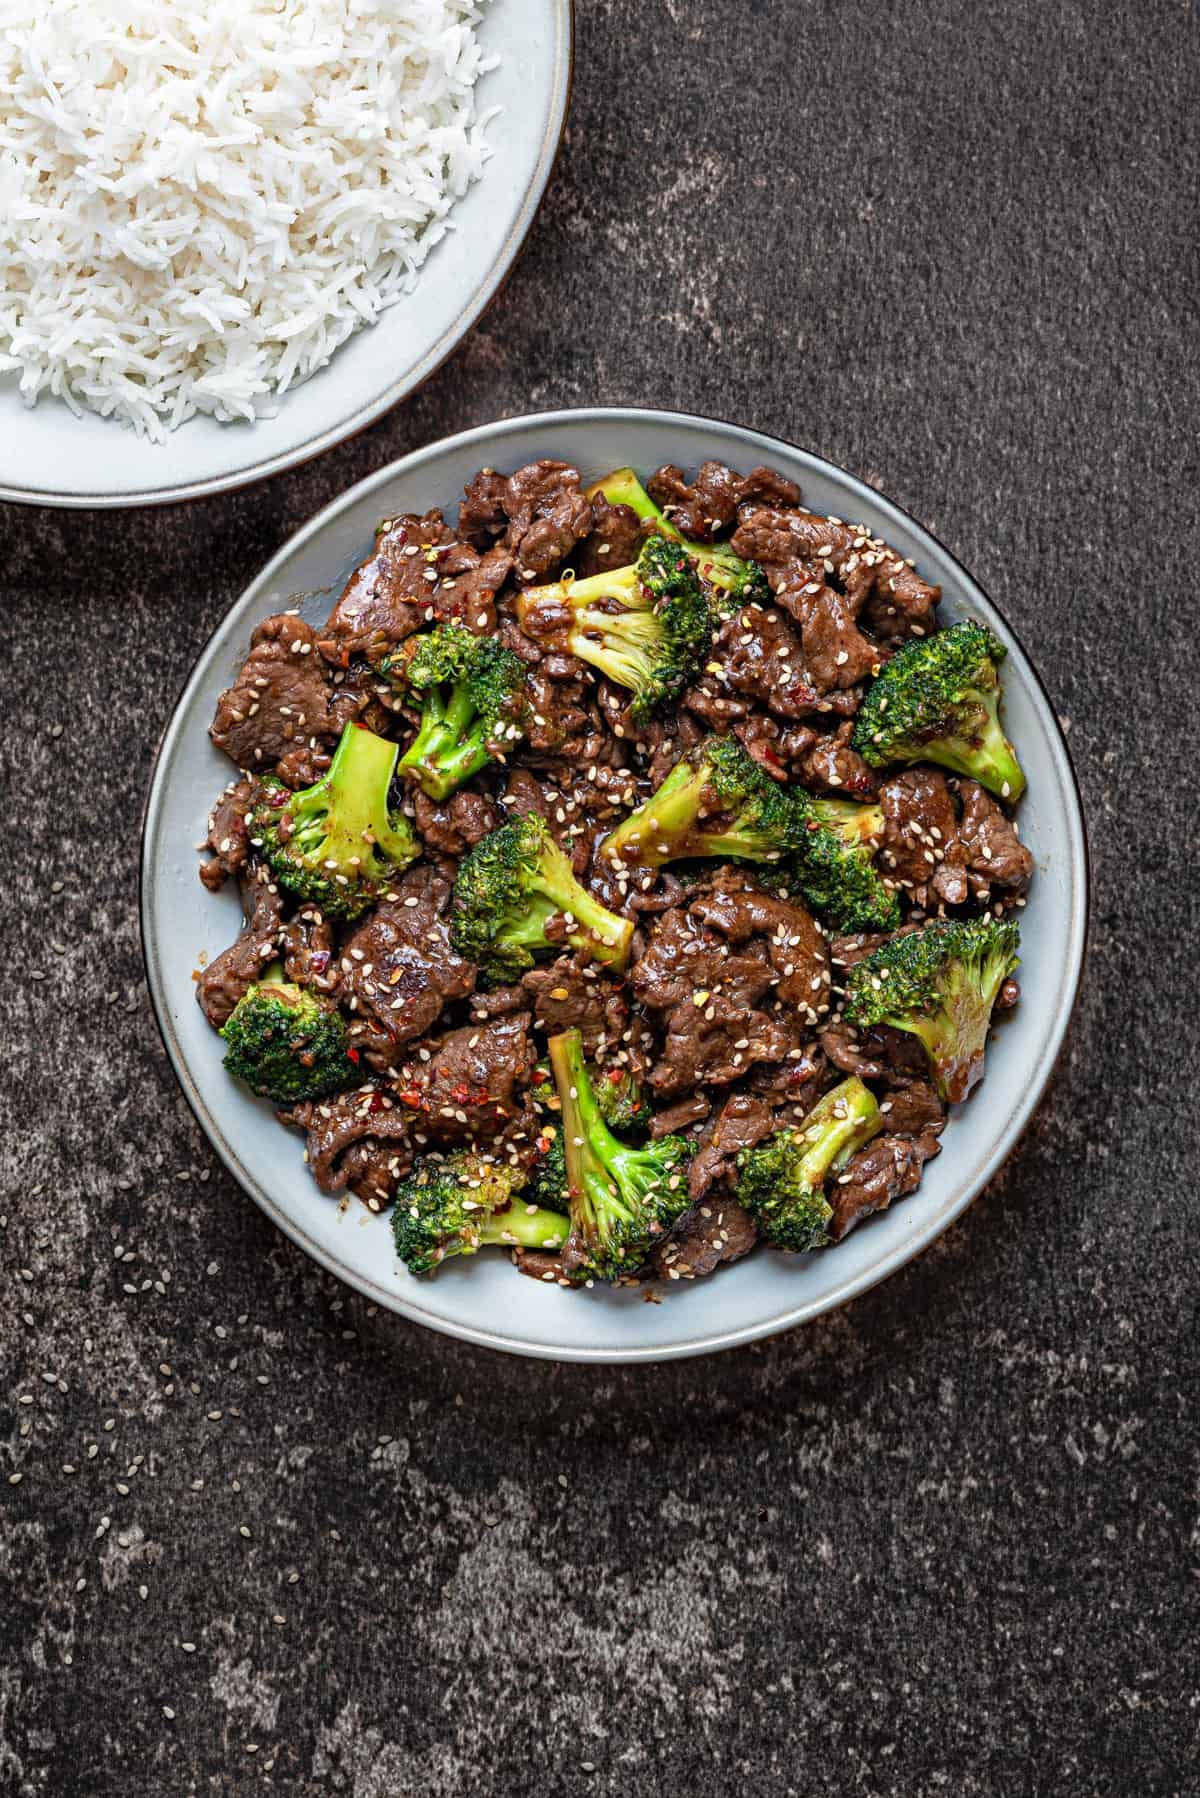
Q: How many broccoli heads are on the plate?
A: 13